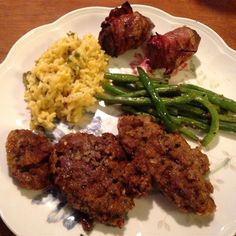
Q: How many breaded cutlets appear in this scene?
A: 3